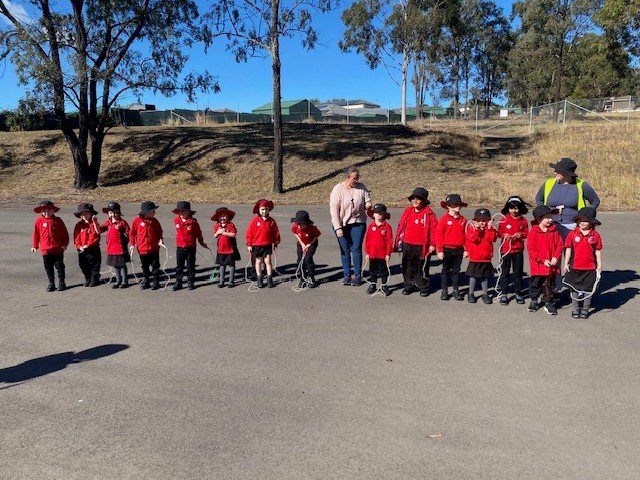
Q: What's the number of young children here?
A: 15